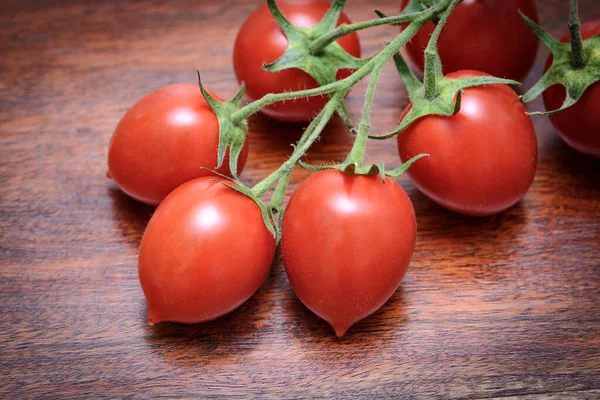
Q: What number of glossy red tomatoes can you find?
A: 7